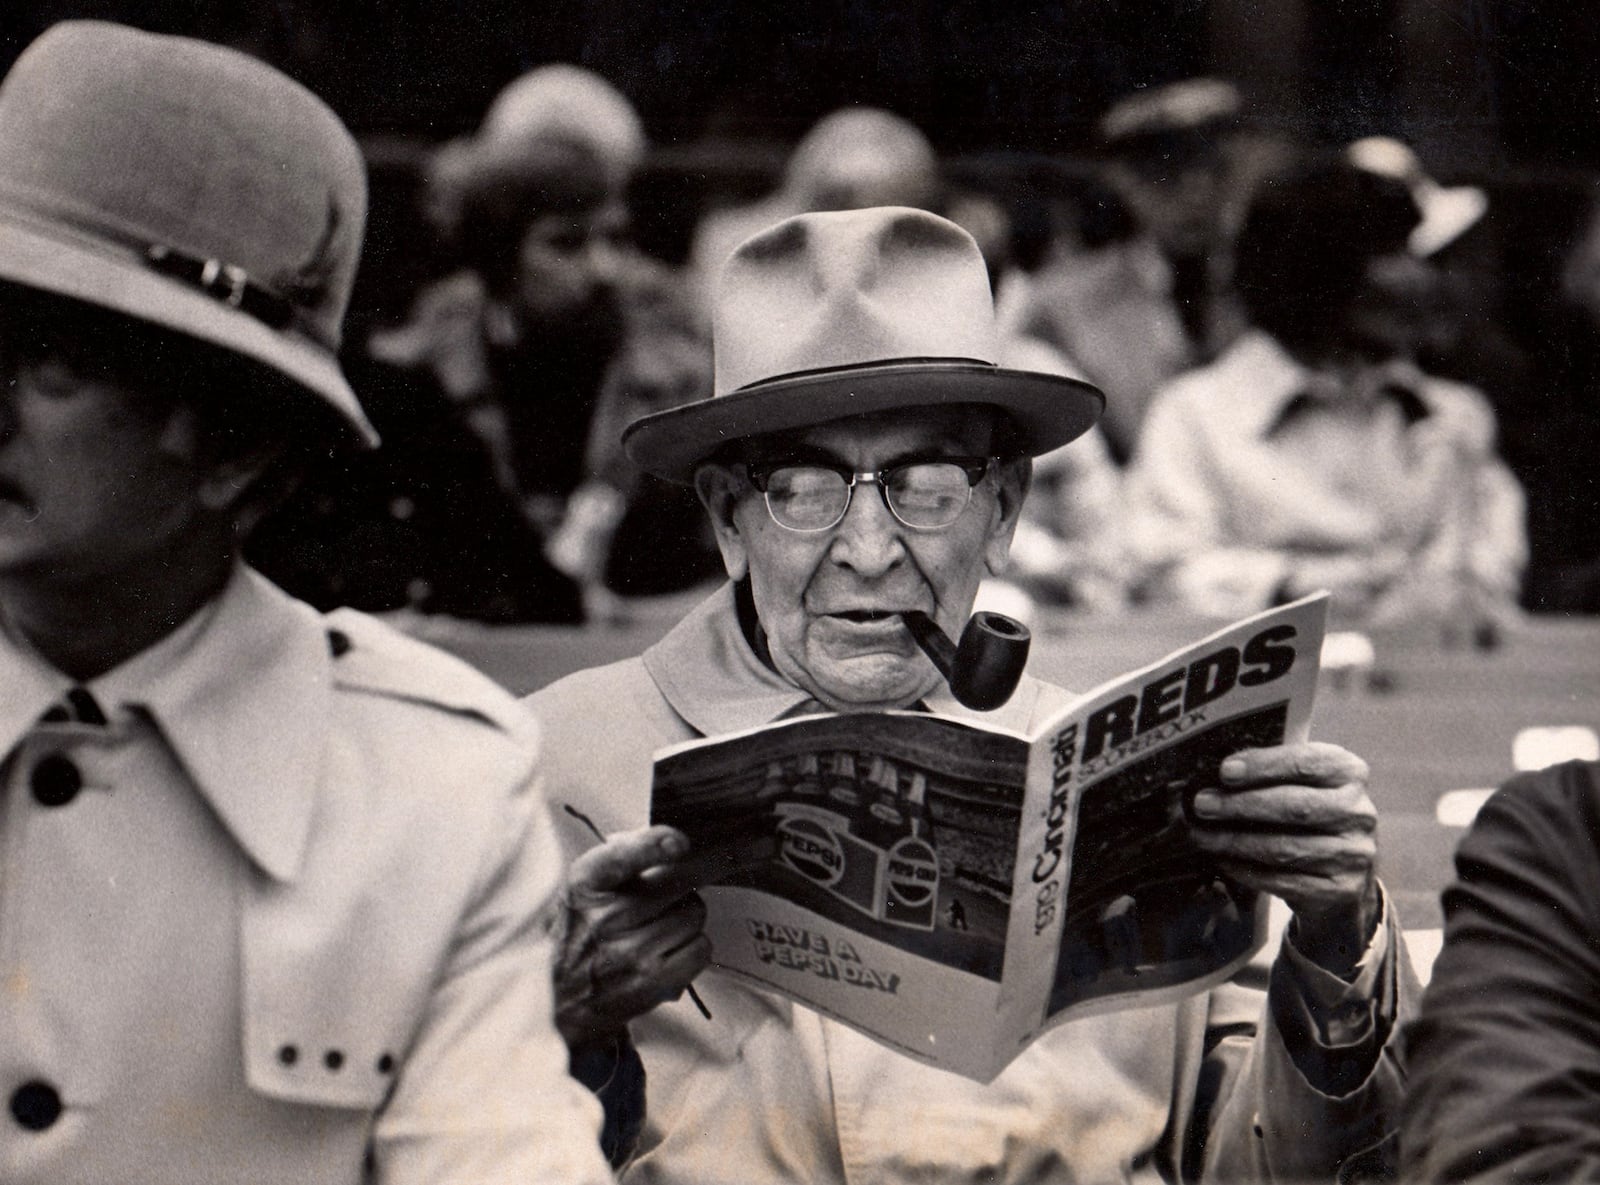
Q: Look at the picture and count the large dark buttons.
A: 2